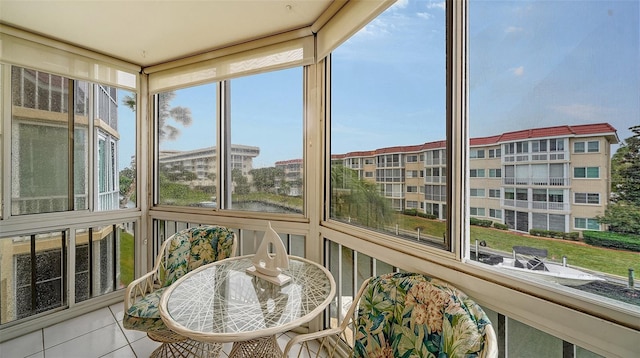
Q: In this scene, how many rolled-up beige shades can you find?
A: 3